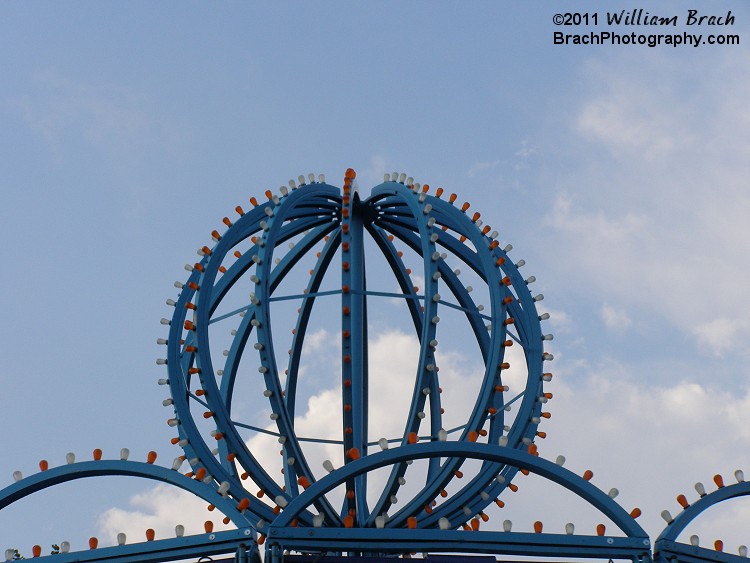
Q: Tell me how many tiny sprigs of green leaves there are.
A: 2